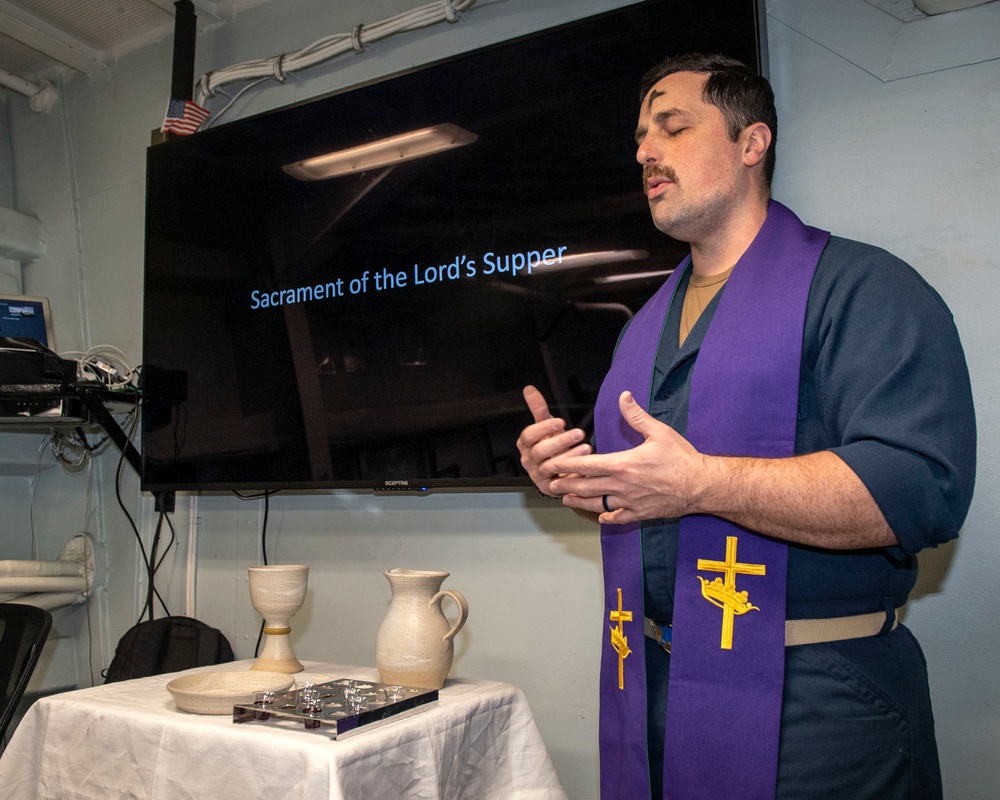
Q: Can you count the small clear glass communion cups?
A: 8